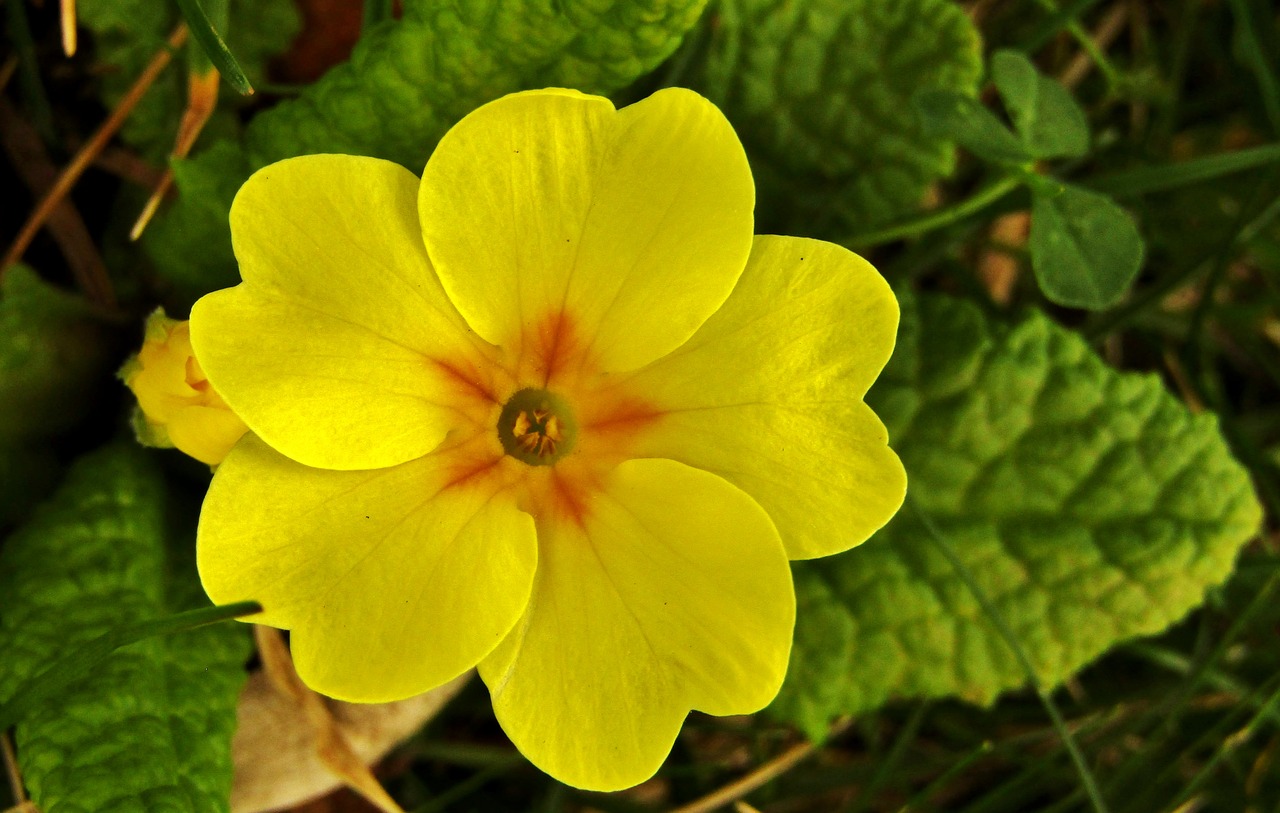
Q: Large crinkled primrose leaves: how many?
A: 4